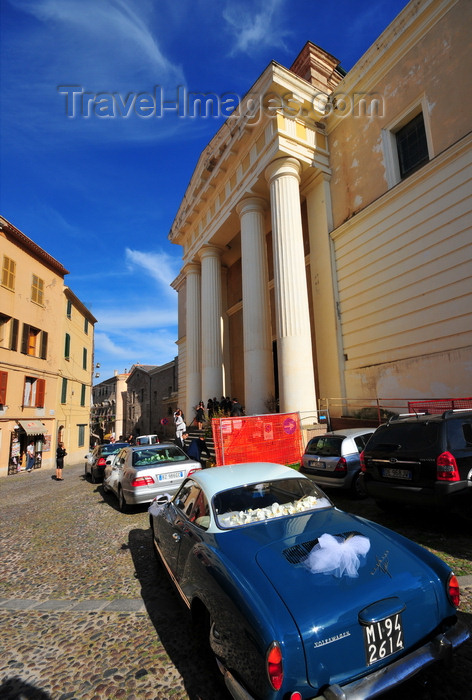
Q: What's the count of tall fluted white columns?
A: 4